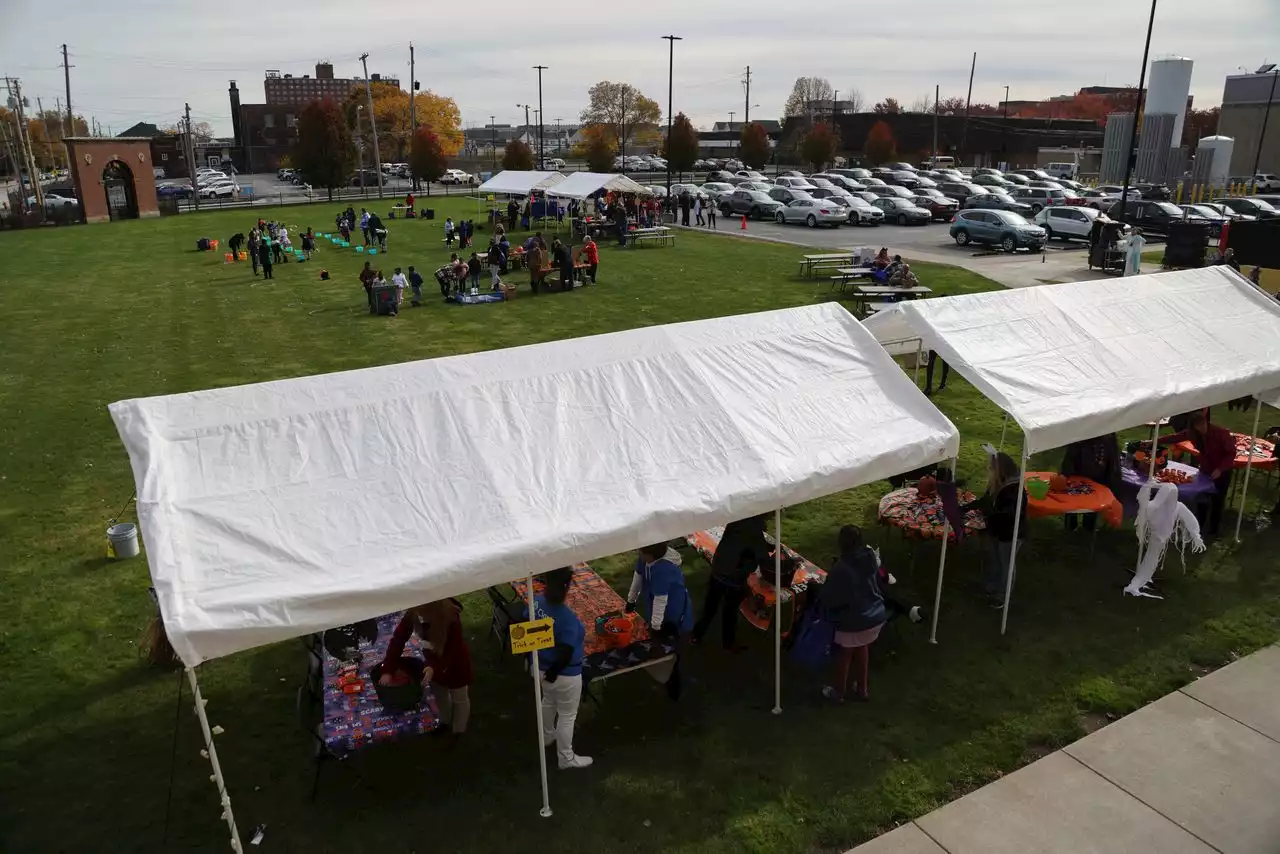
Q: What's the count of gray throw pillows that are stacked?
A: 0